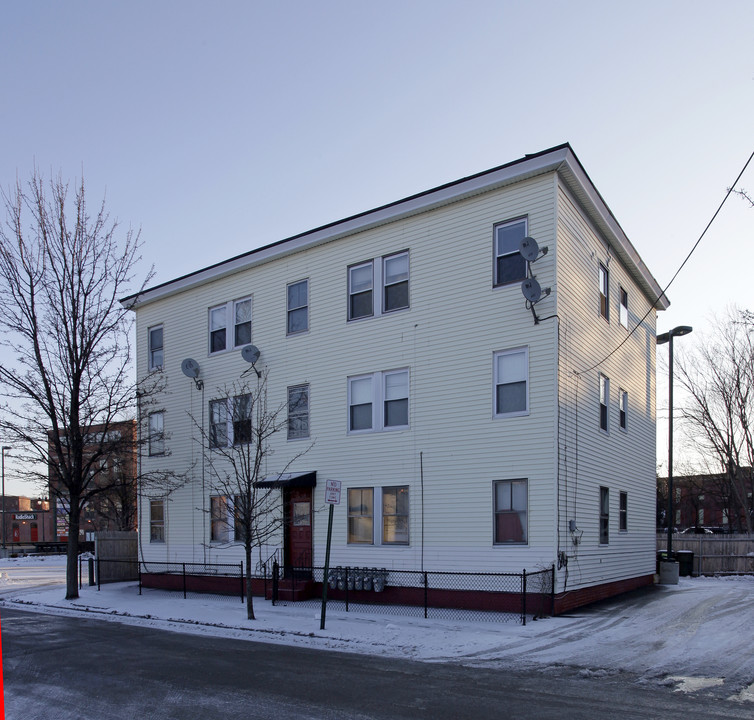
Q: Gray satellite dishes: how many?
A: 4